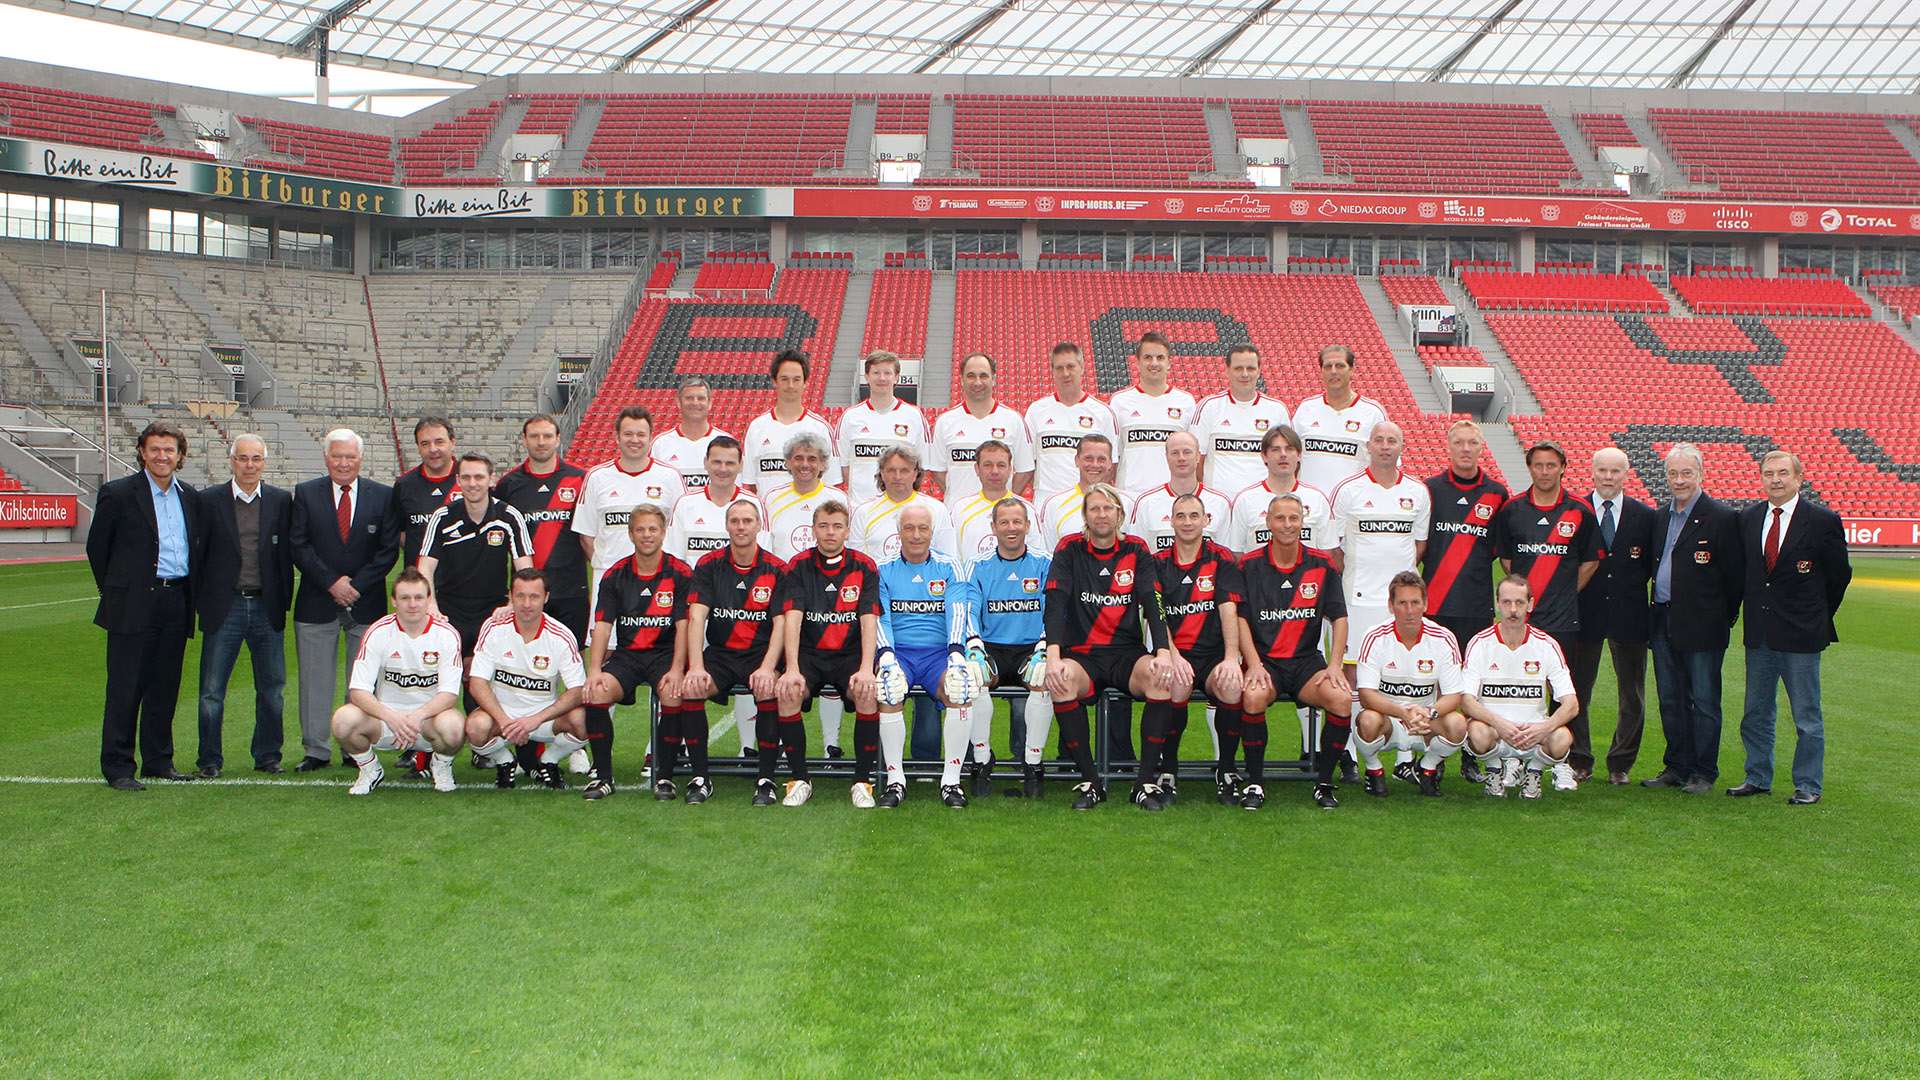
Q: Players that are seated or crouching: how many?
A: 12